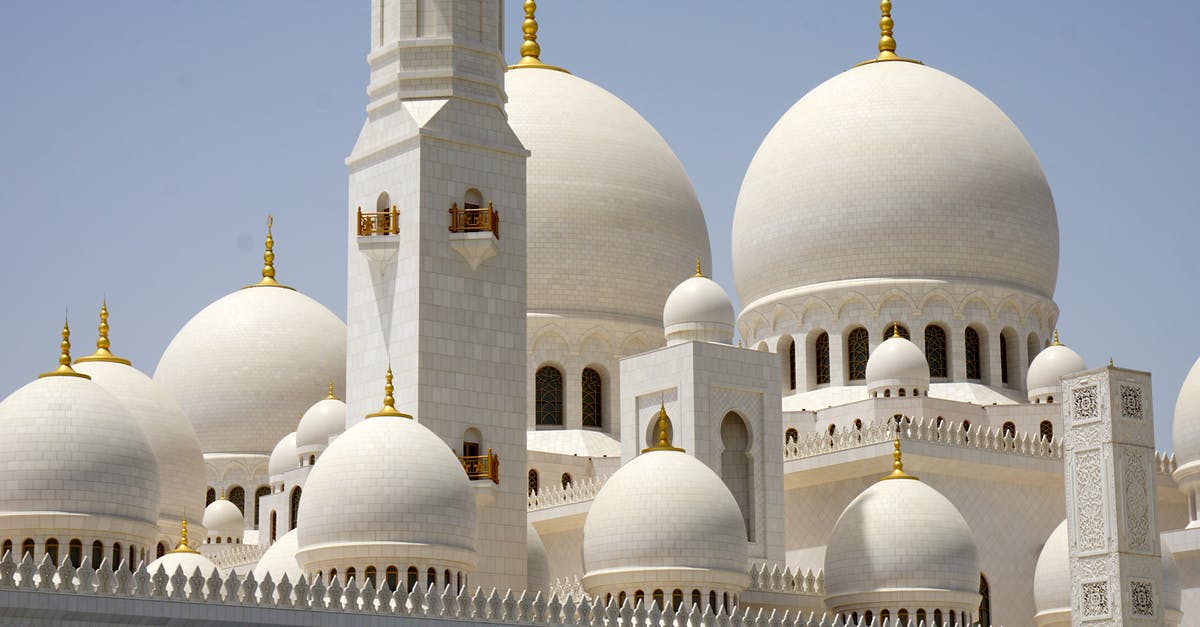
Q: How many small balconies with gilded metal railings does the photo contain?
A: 3